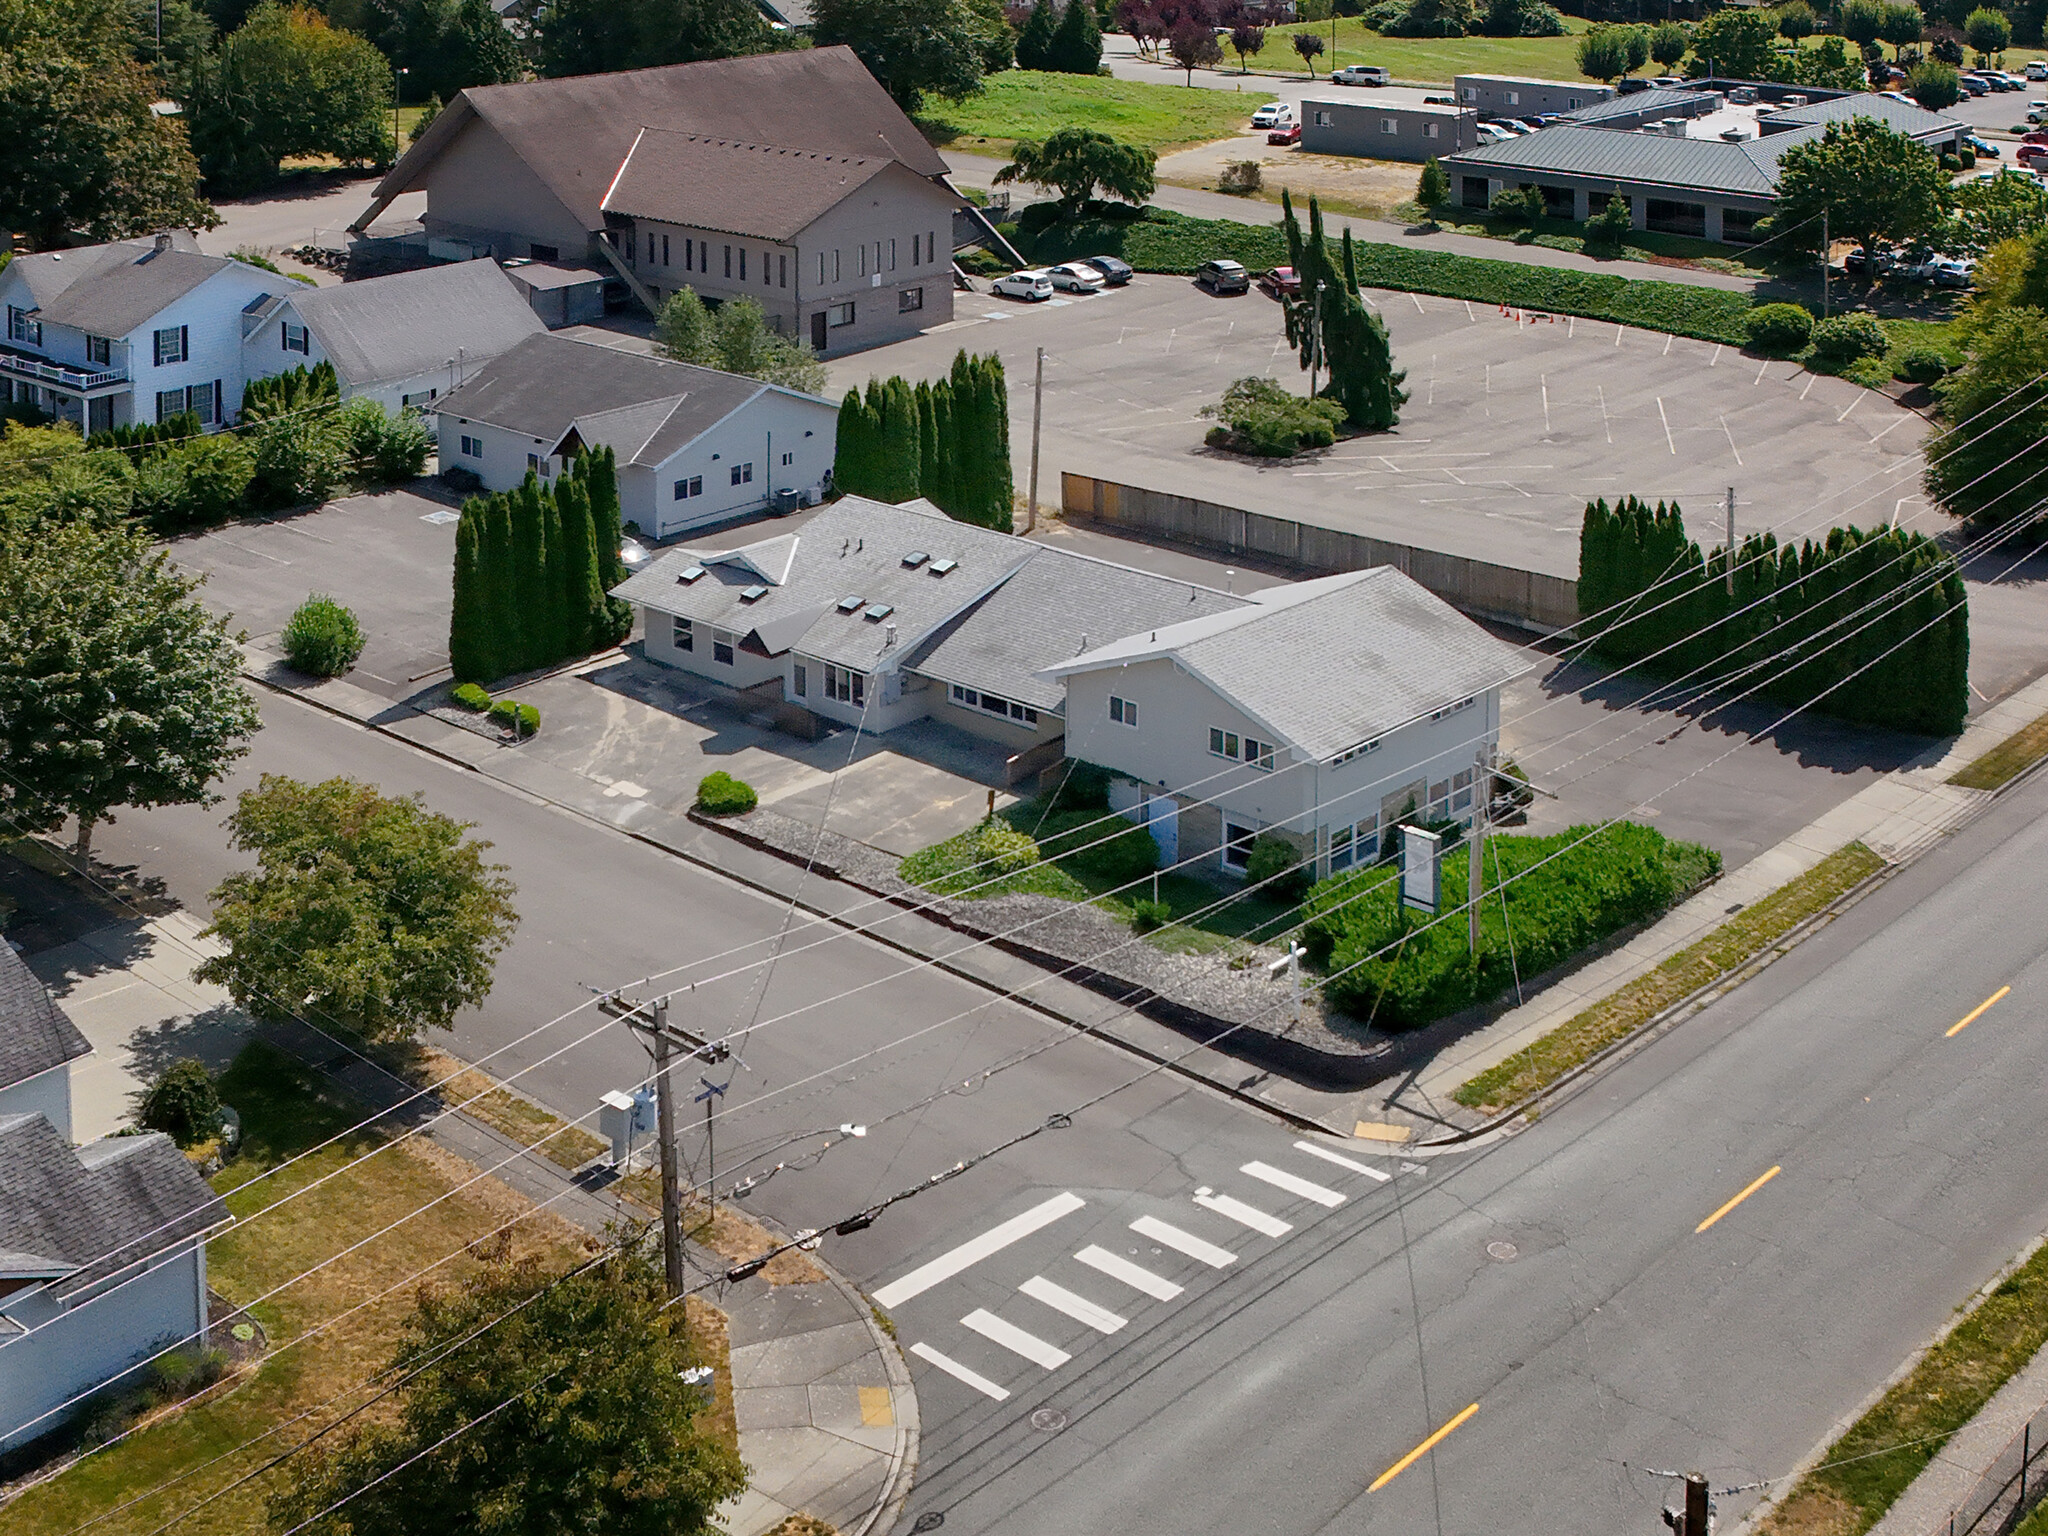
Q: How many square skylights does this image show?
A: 6